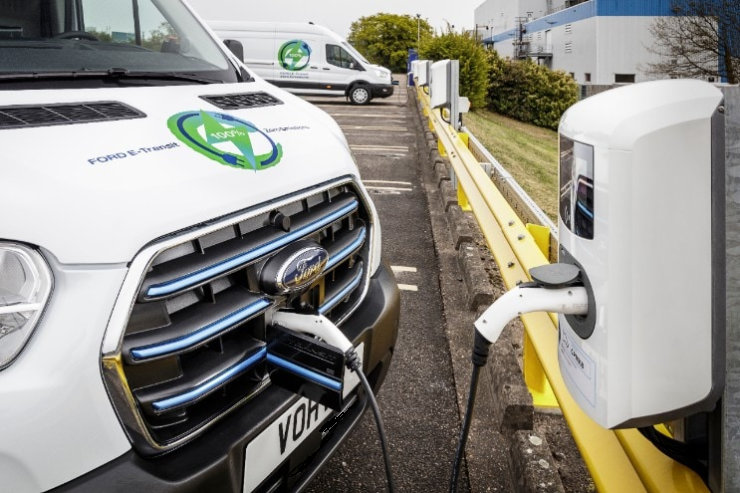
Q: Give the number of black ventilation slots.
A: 2